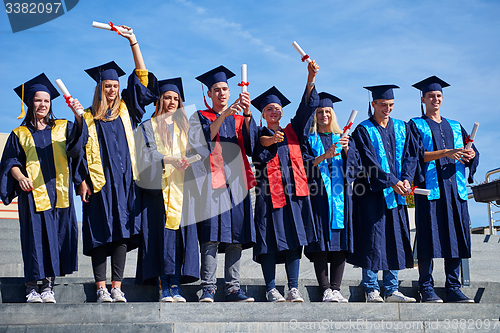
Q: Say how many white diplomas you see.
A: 8